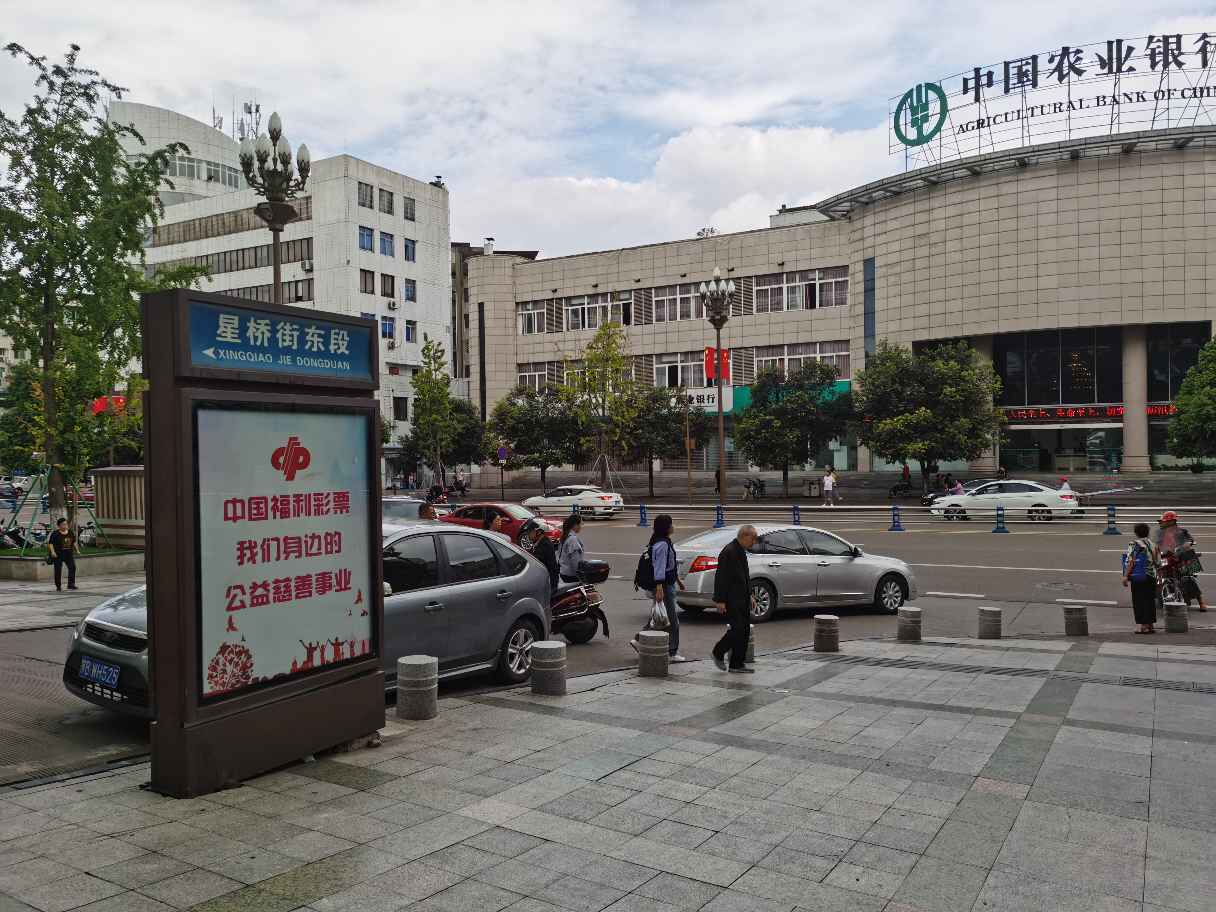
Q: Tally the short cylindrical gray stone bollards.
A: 9